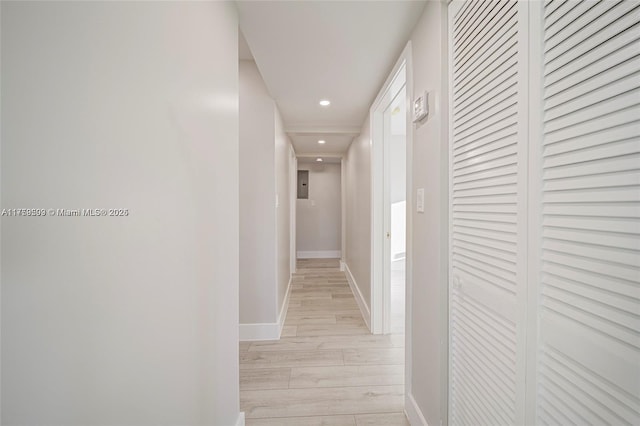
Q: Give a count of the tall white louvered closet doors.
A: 2